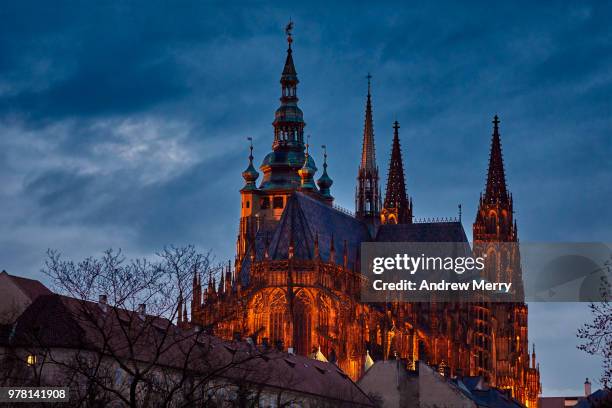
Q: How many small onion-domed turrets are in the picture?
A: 3